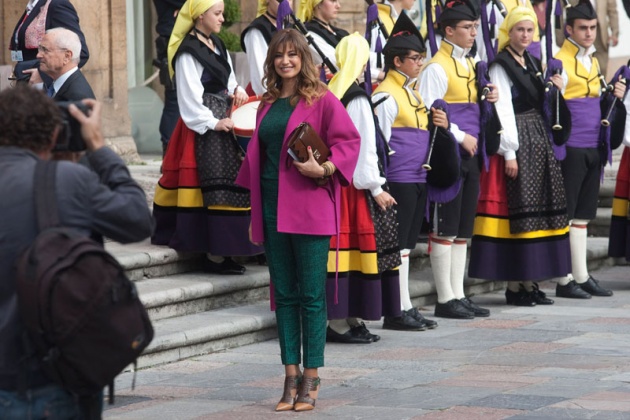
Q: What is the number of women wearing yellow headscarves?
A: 5